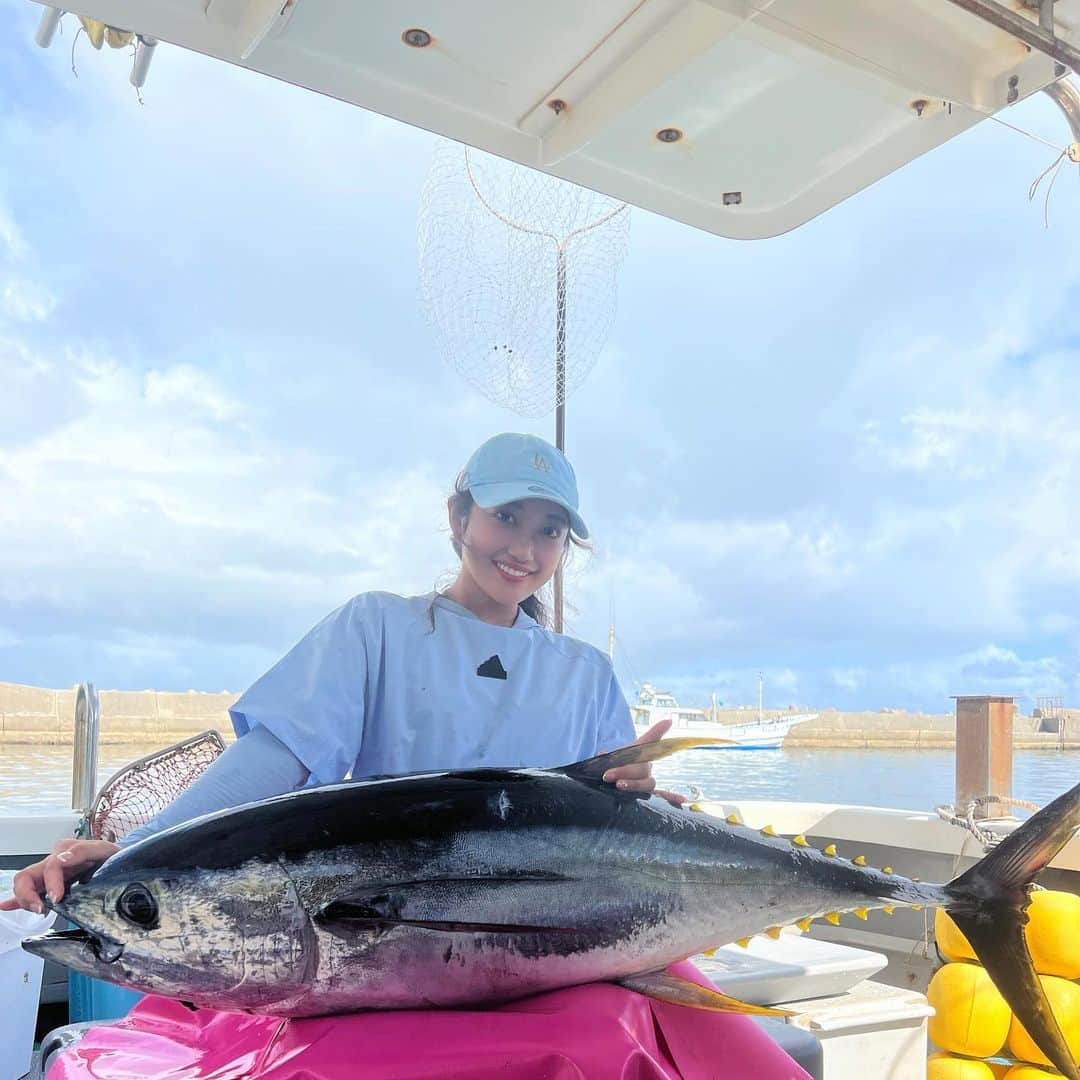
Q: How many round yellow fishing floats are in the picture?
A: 6